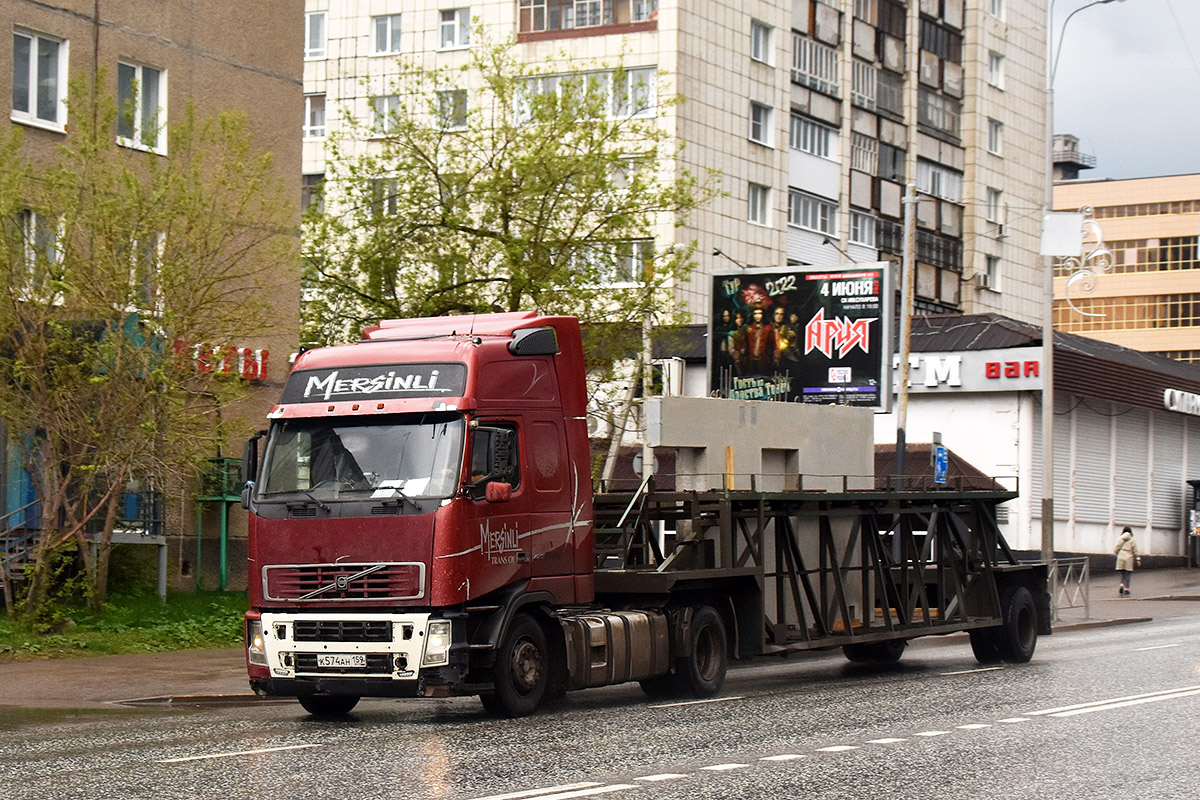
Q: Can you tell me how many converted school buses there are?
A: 0